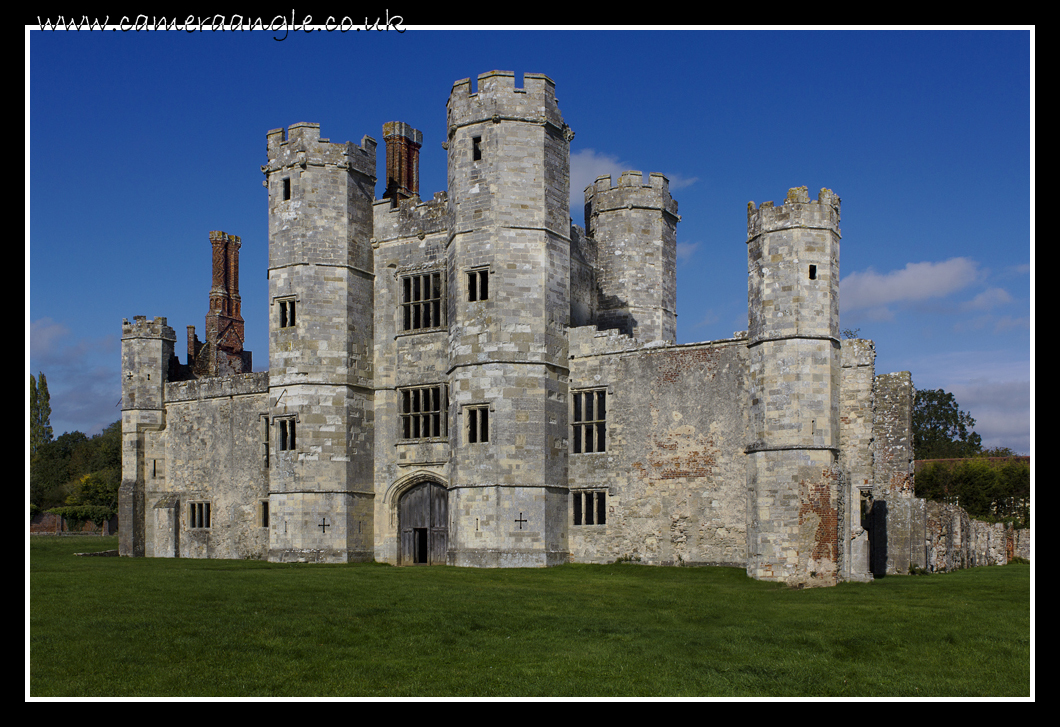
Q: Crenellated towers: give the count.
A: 5